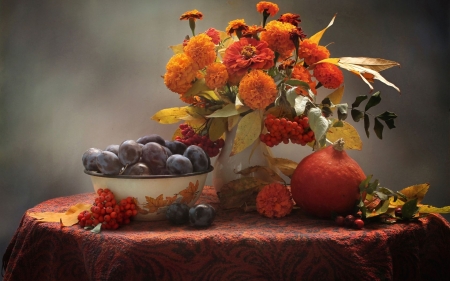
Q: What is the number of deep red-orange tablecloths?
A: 1